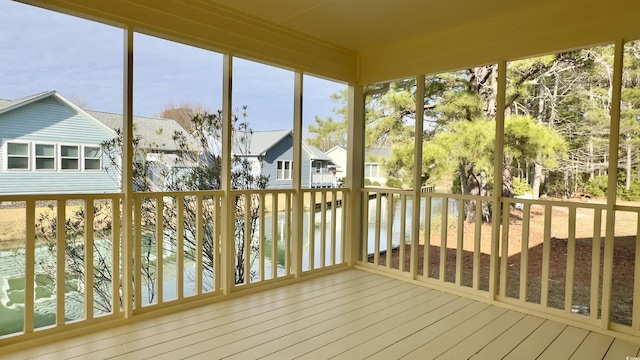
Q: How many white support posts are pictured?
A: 7